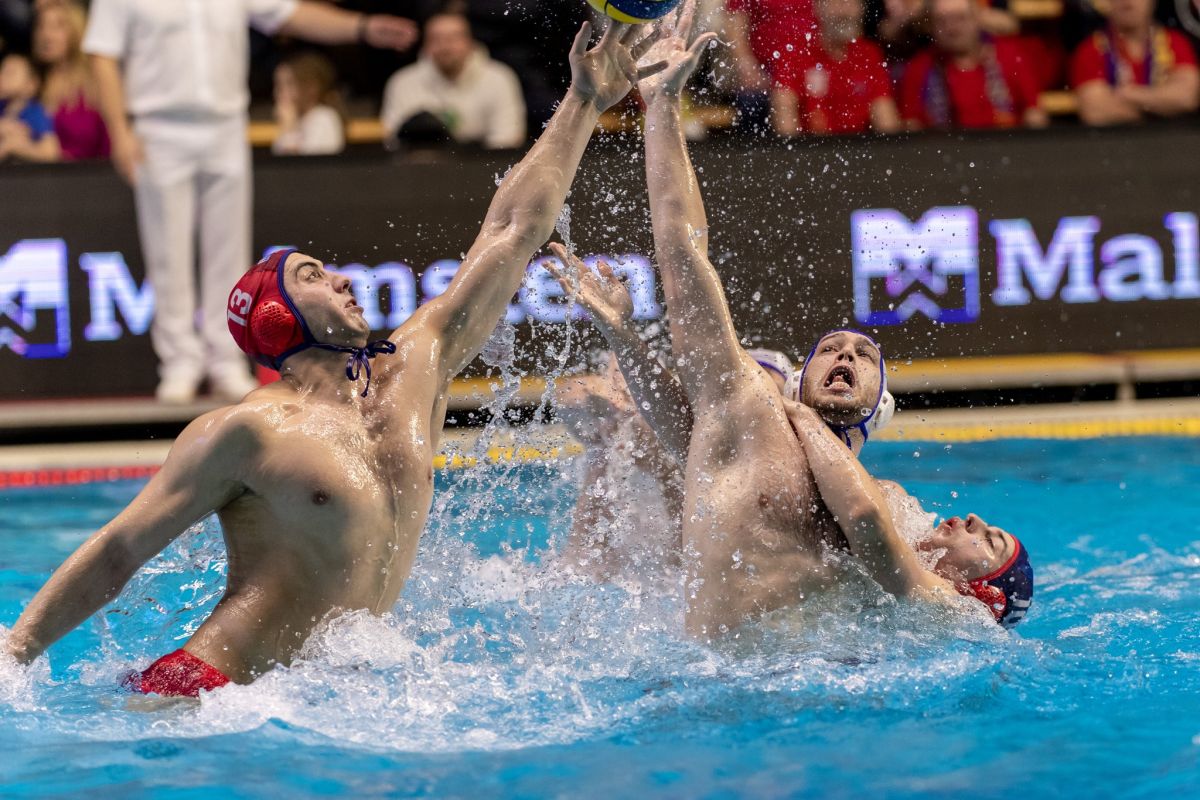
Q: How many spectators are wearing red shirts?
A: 4